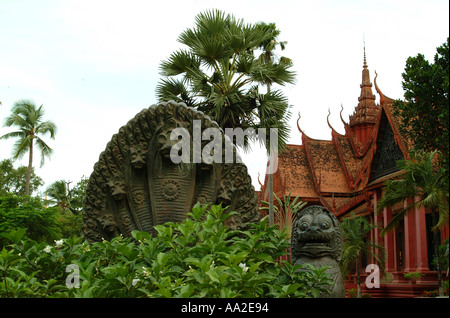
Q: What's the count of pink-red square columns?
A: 4